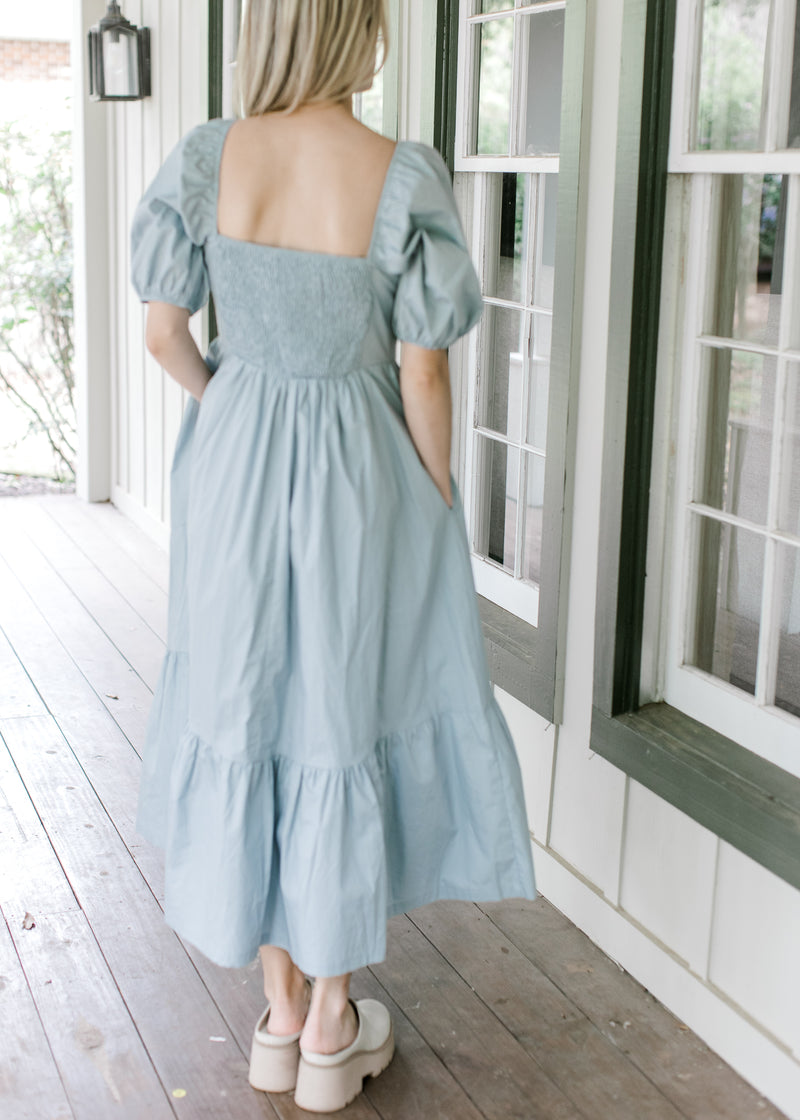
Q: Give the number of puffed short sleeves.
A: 2